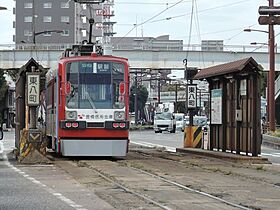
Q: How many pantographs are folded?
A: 0